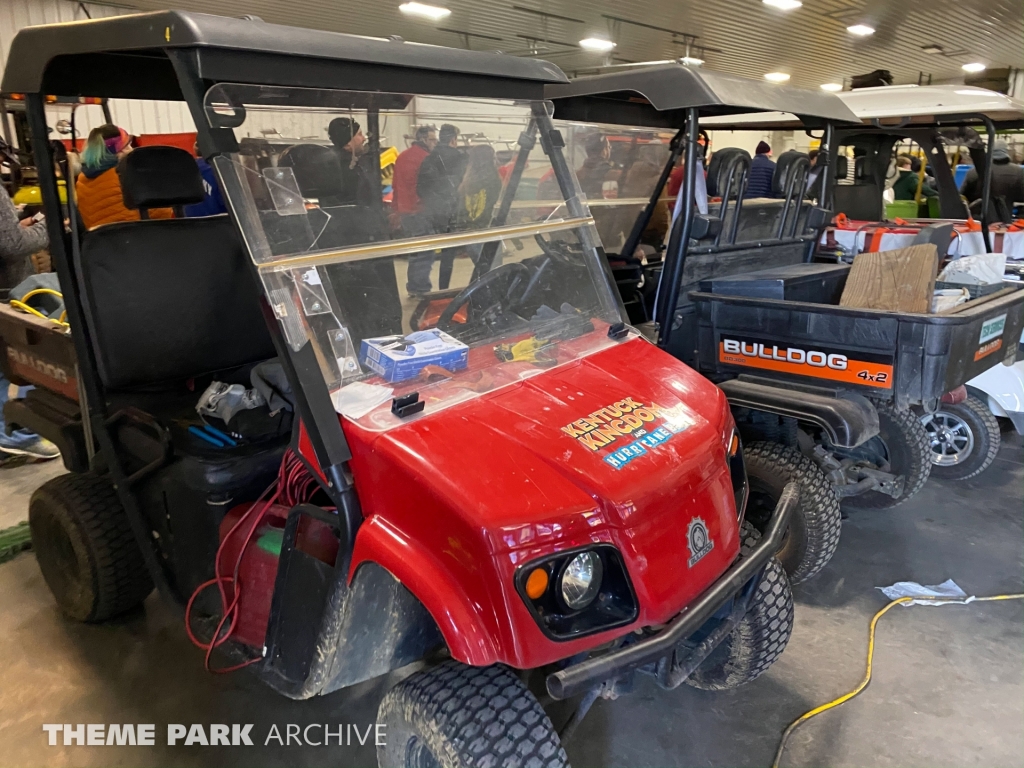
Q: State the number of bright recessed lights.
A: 7